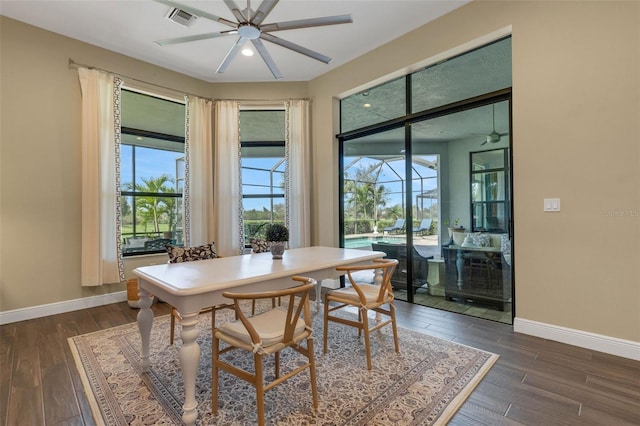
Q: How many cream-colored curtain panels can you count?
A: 4